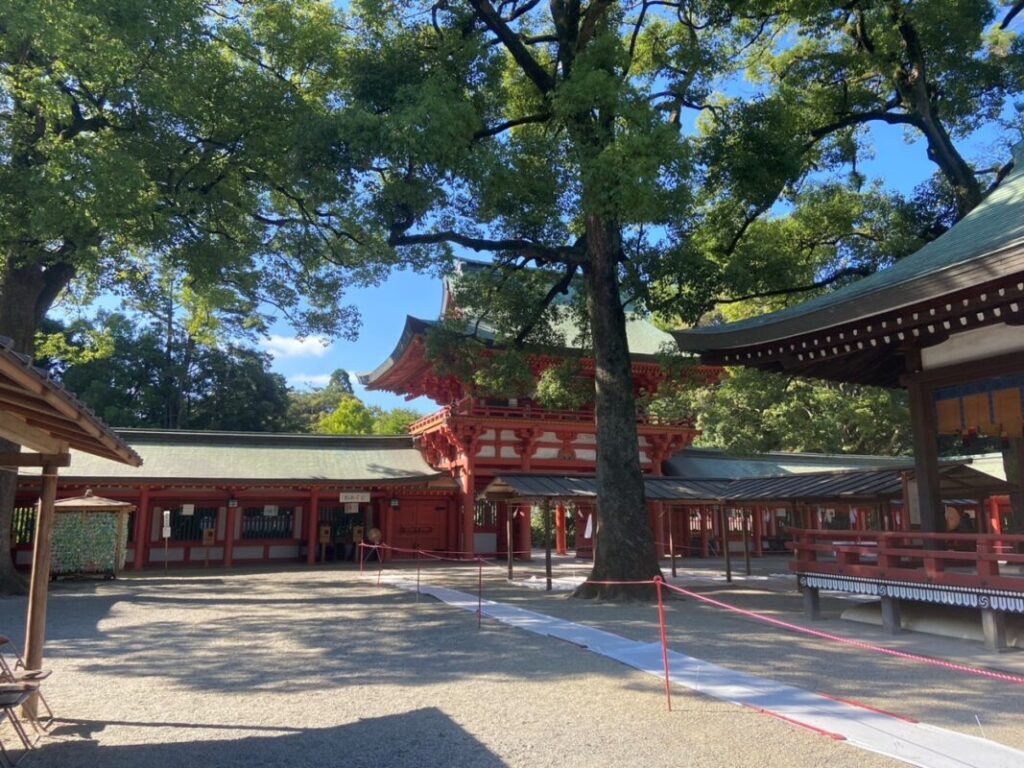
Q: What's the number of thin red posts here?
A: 5